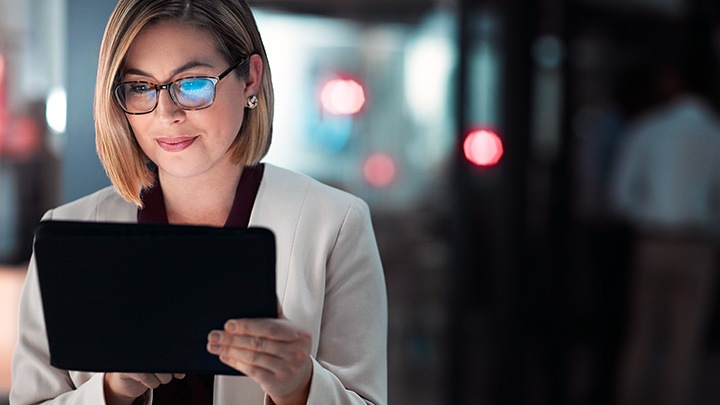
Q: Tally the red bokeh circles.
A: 3